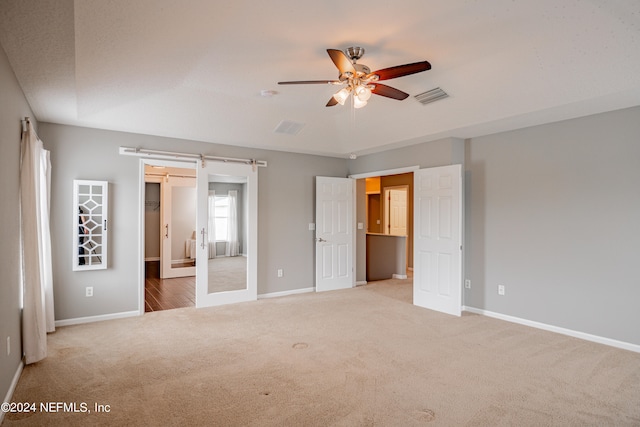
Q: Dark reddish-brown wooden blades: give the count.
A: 5